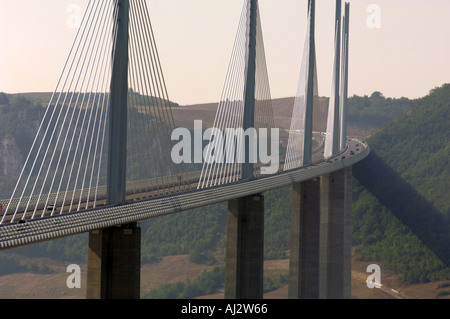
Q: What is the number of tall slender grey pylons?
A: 5